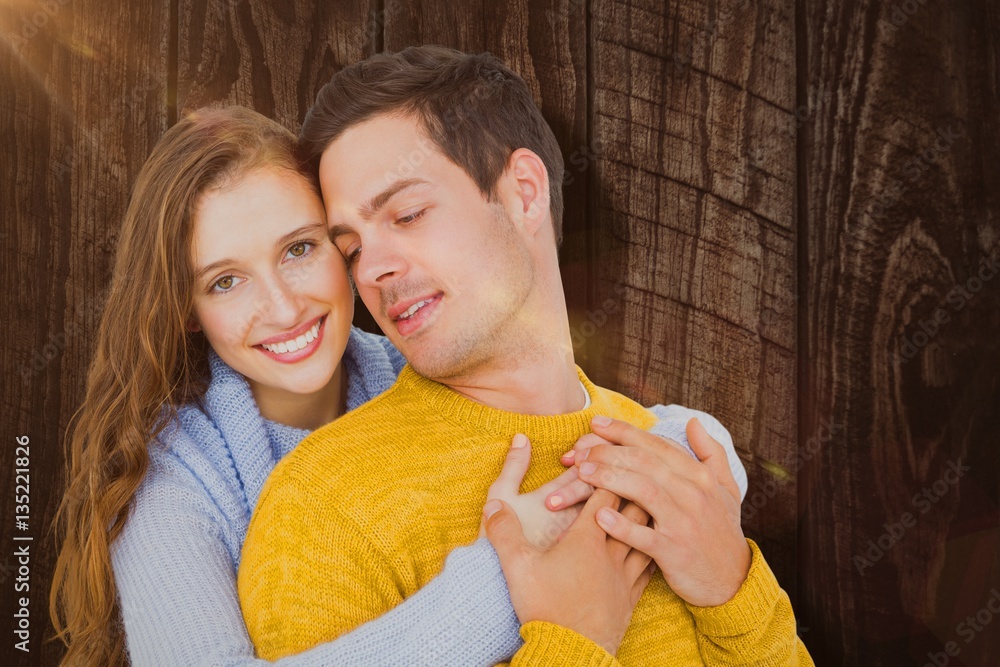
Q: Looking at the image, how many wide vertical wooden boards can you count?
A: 5